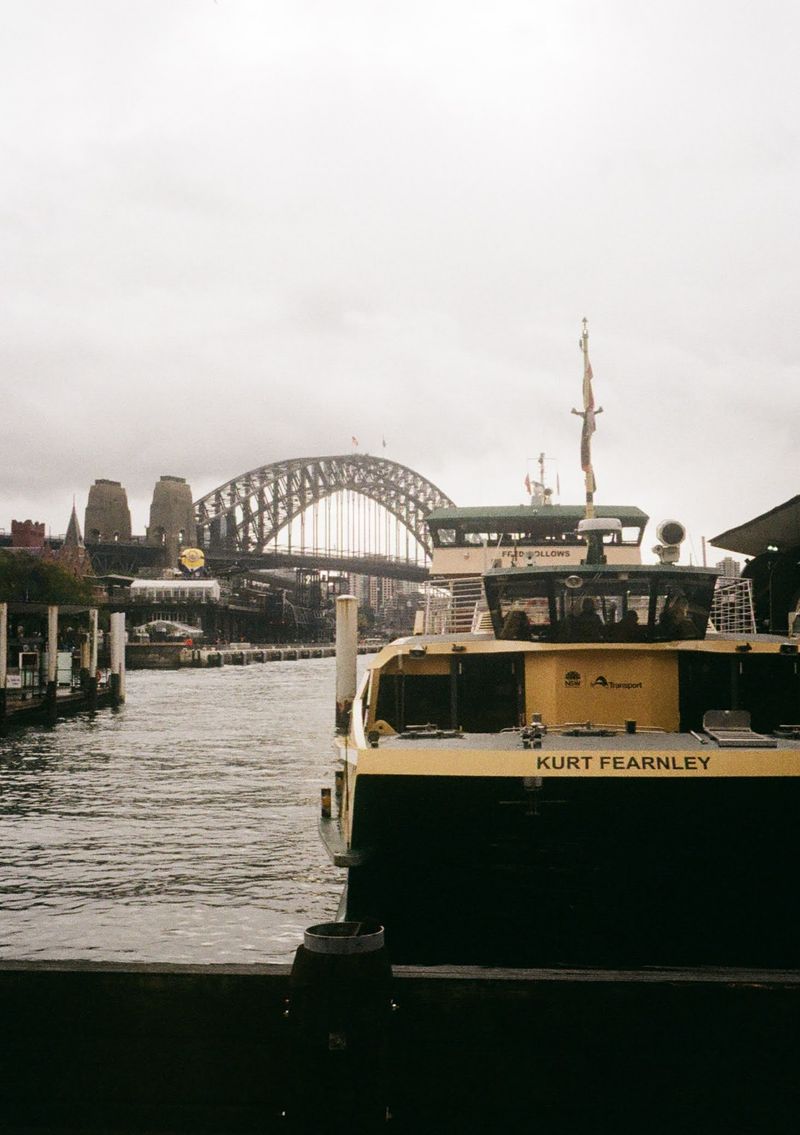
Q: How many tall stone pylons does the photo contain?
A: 2